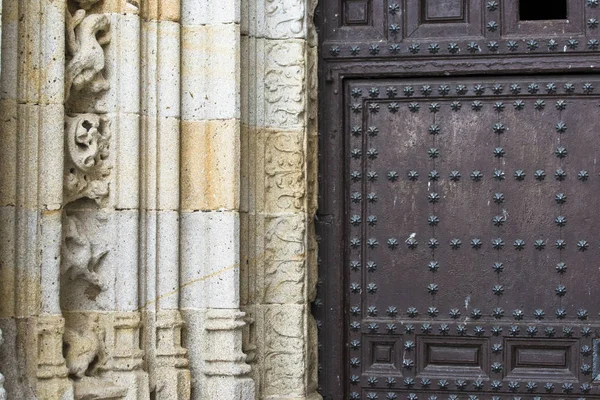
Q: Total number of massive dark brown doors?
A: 1